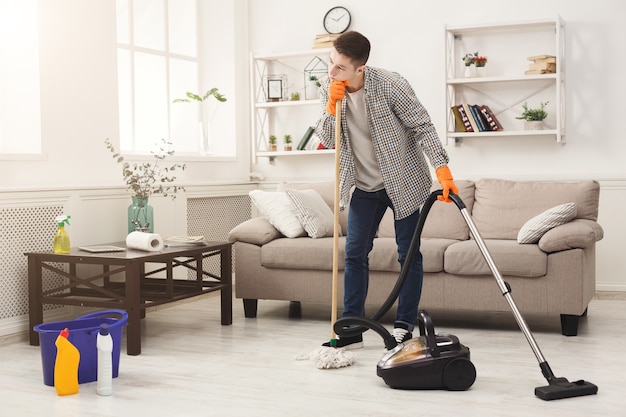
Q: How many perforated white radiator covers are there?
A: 2